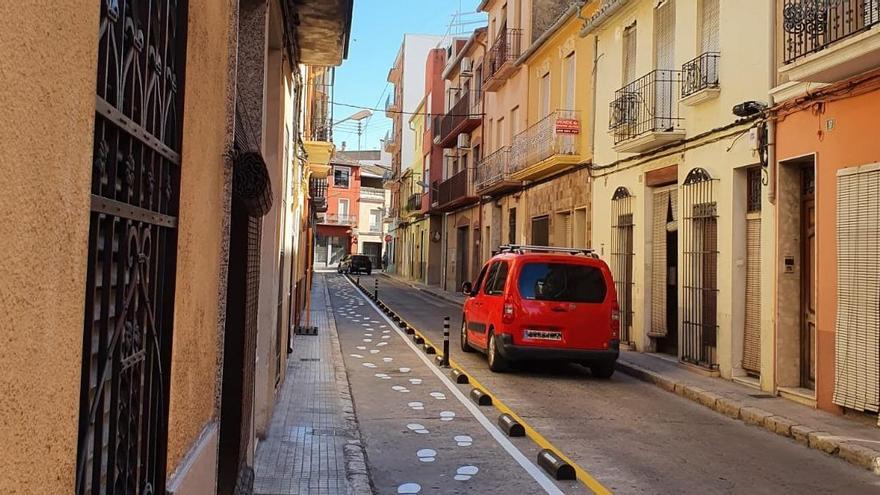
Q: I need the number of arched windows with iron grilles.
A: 2